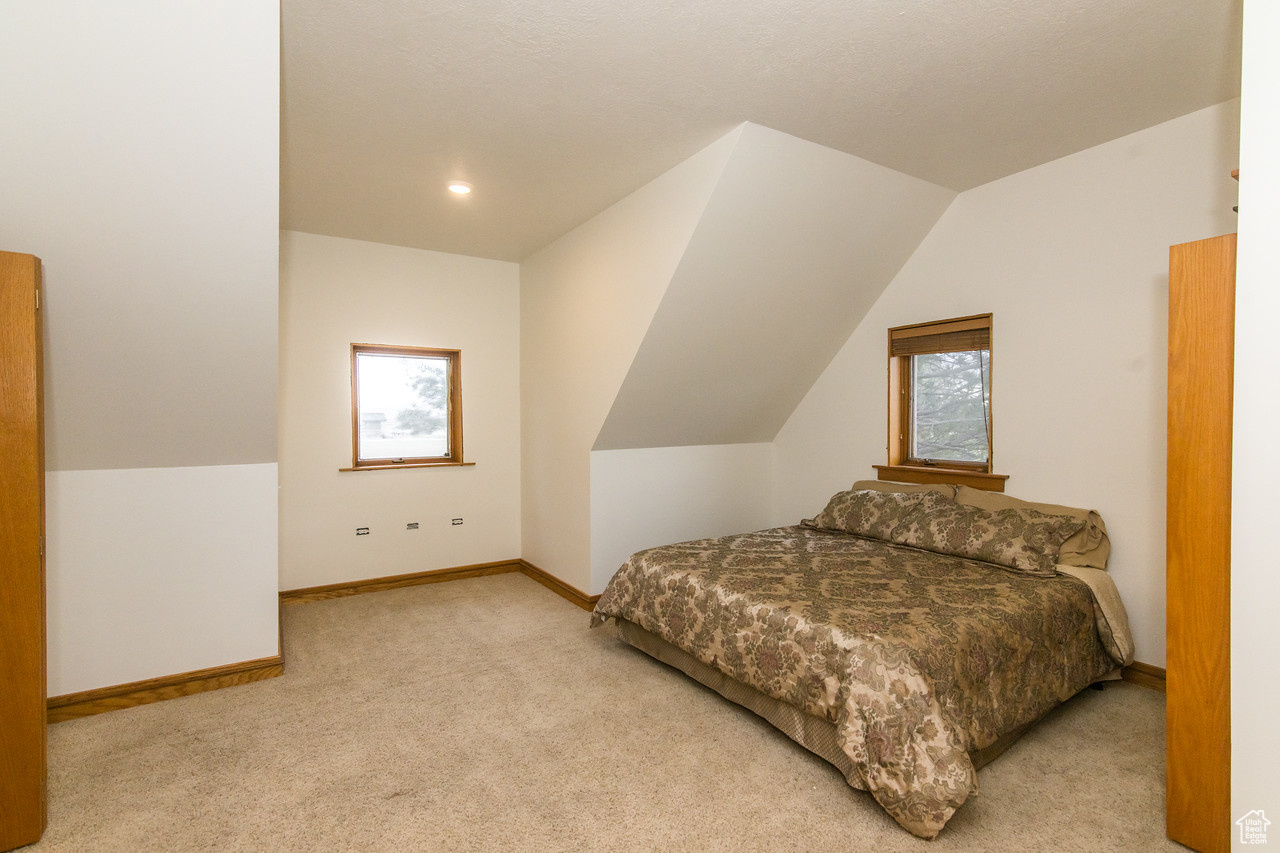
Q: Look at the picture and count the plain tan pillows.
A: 2